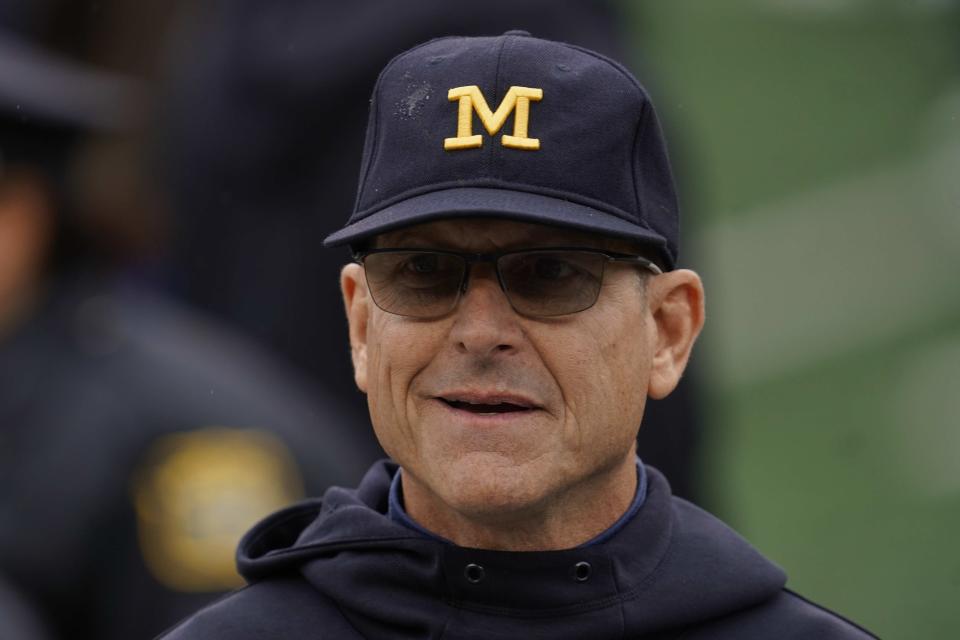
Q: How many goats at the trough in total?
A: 0